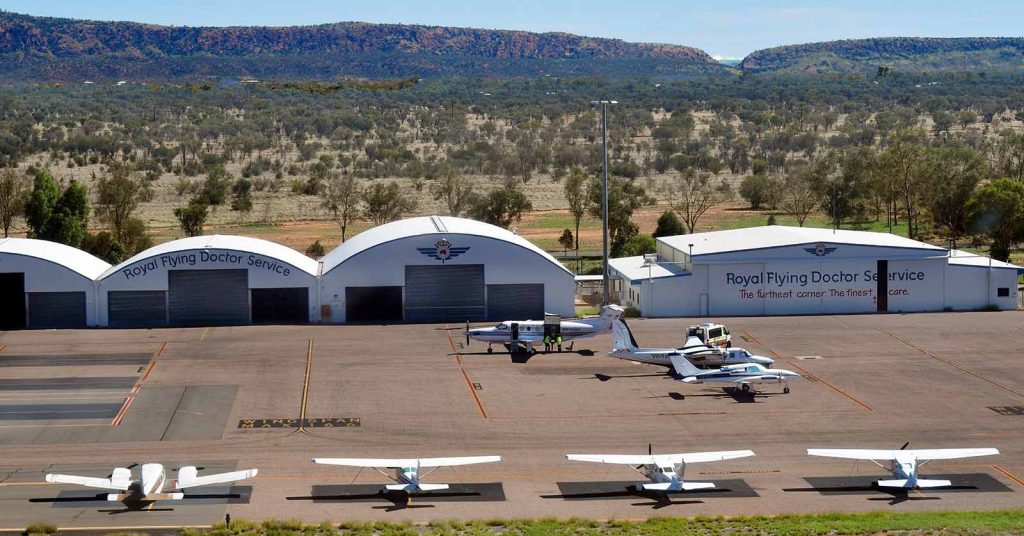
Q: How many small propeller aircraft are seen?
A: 7